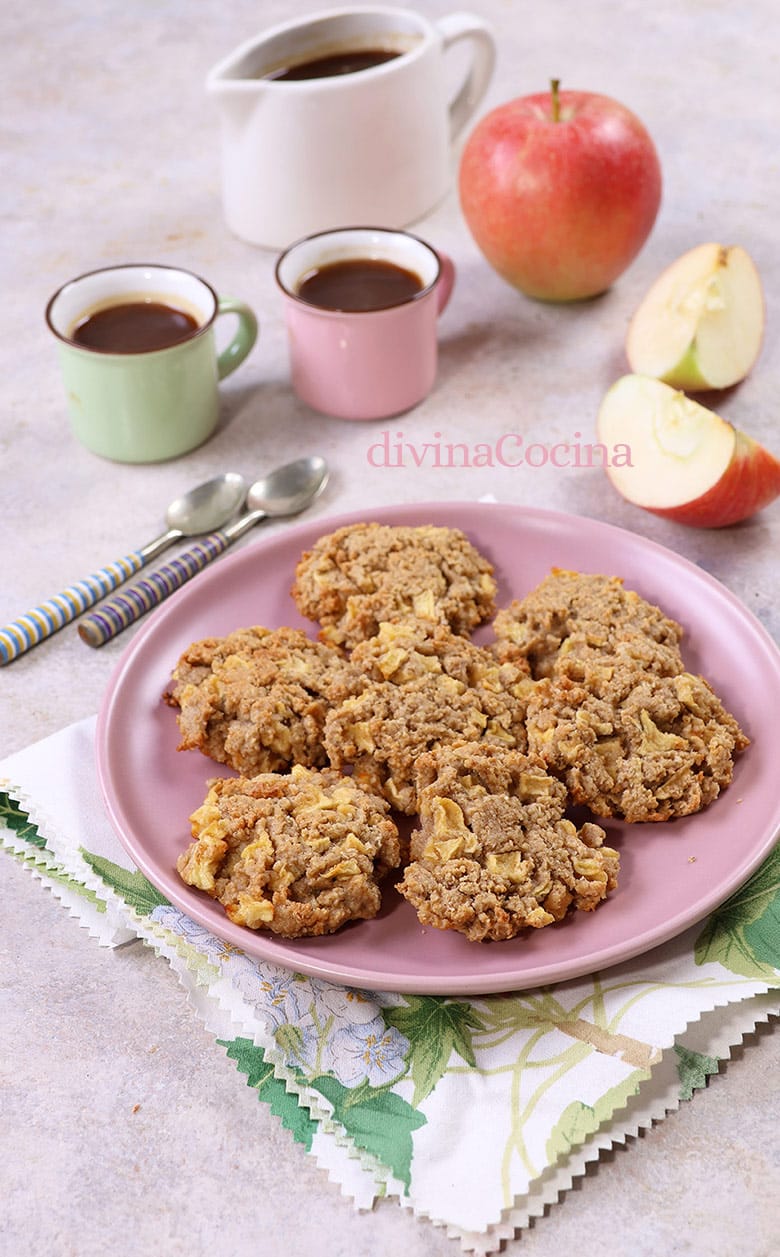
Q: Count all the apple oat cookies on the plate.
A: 7